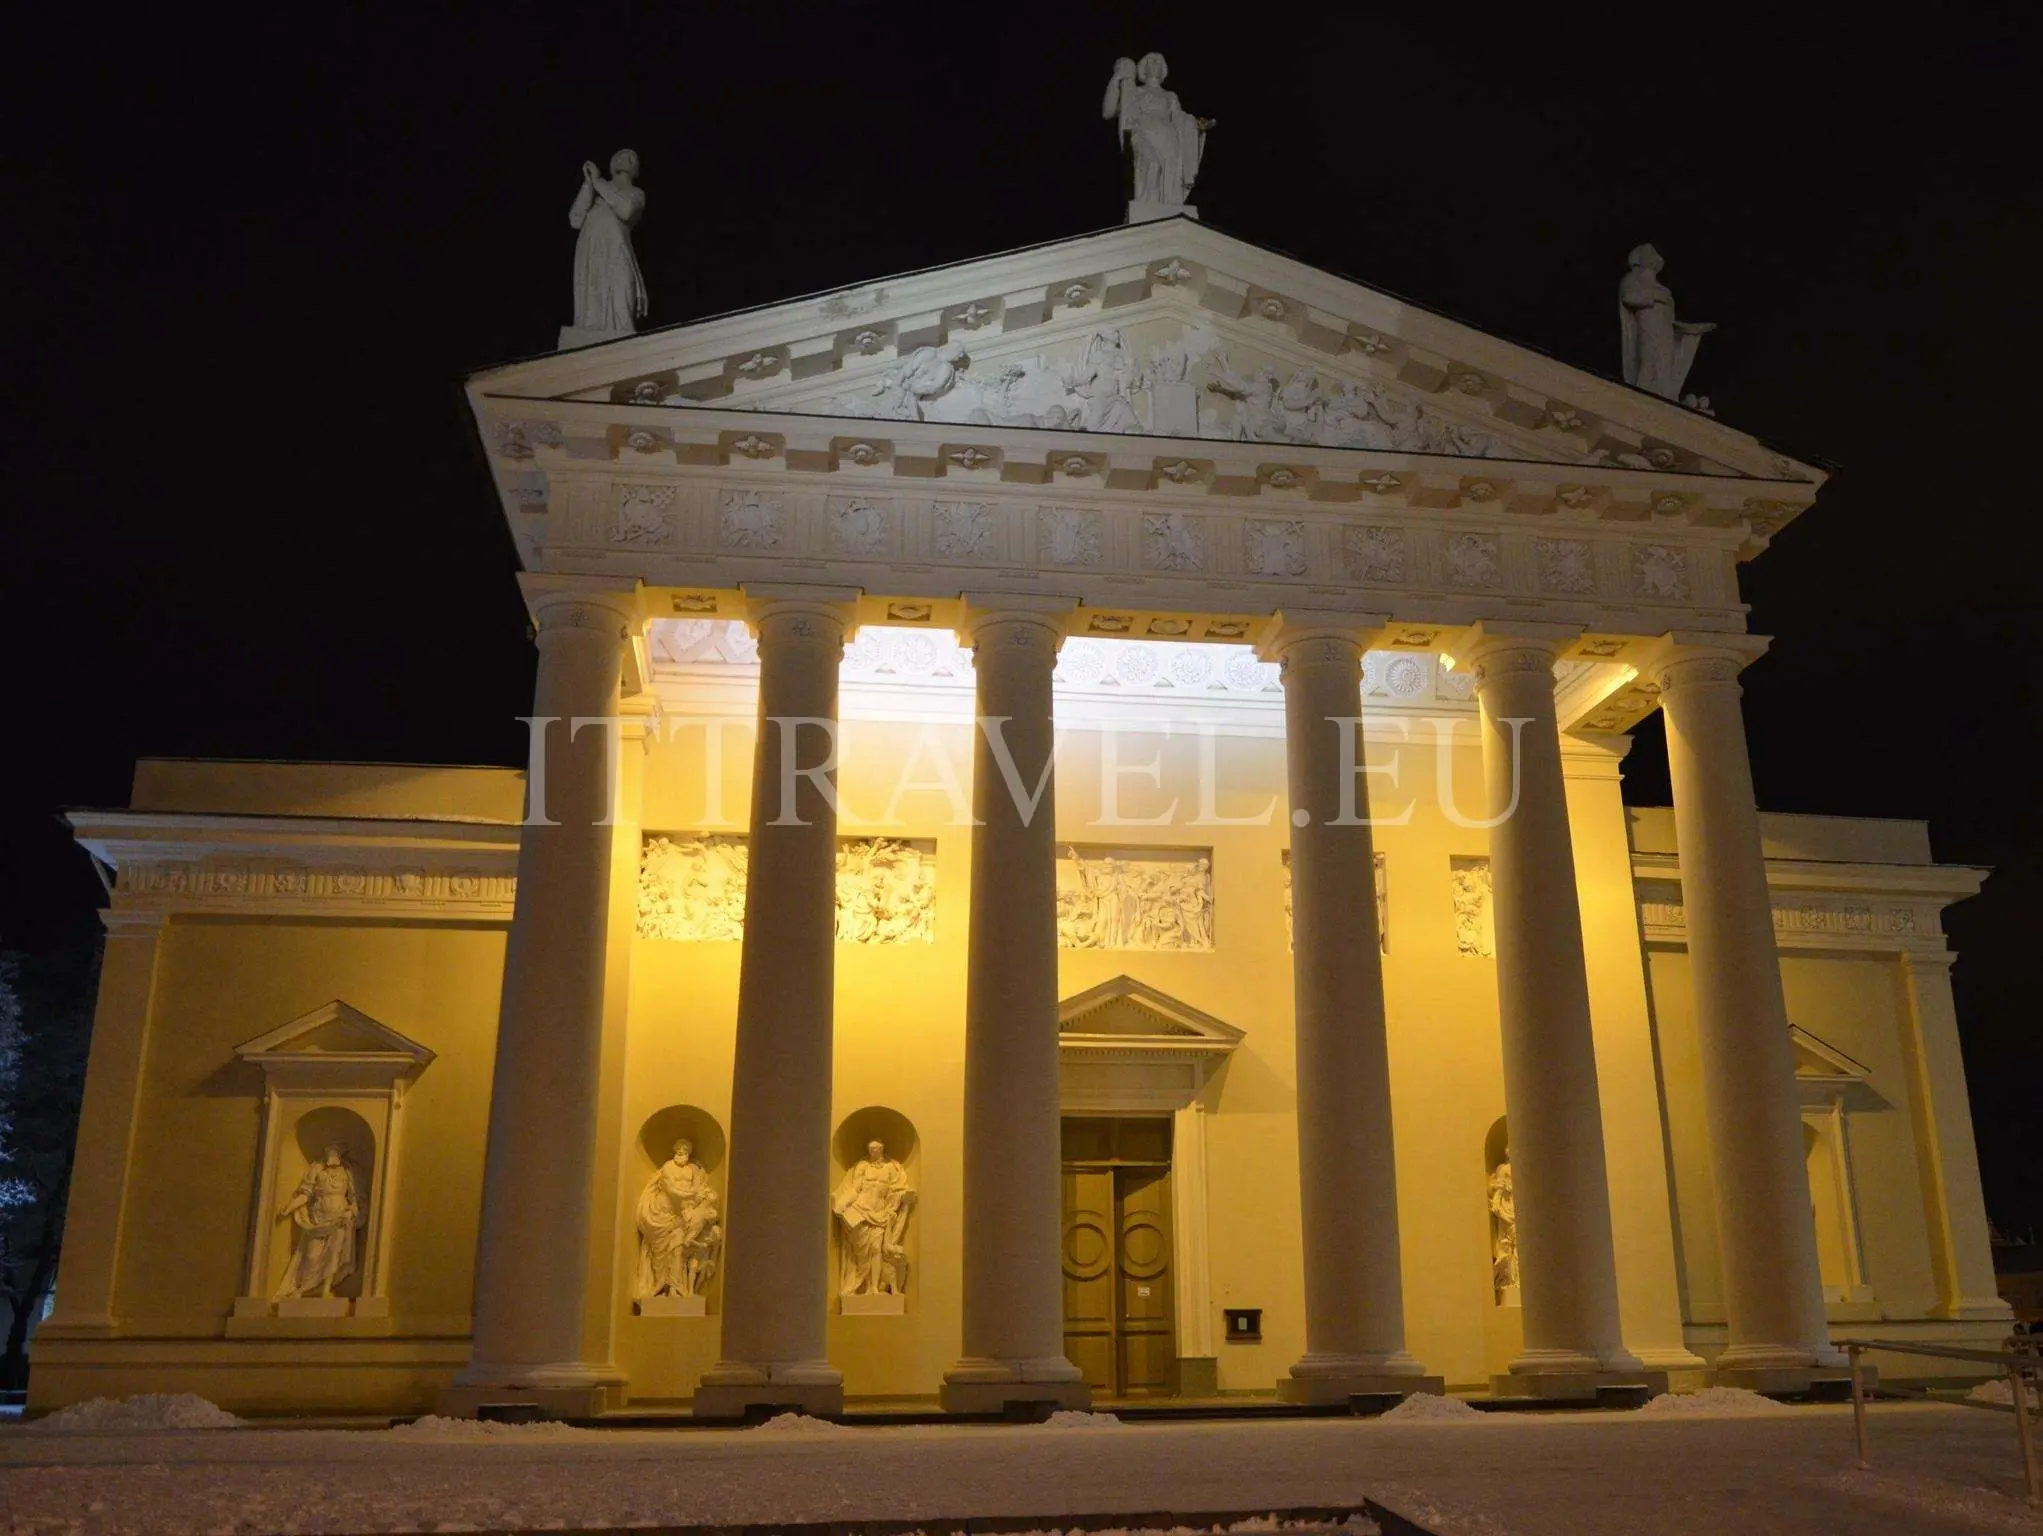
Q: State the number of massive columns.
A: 6